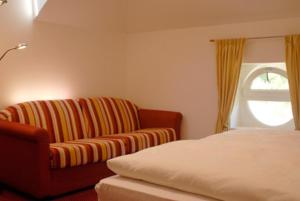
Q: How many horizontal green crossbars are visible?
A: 0